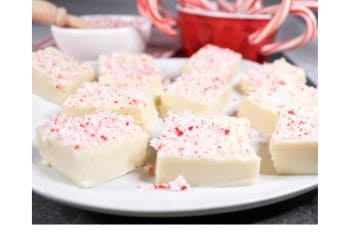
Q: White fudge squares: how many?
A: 10